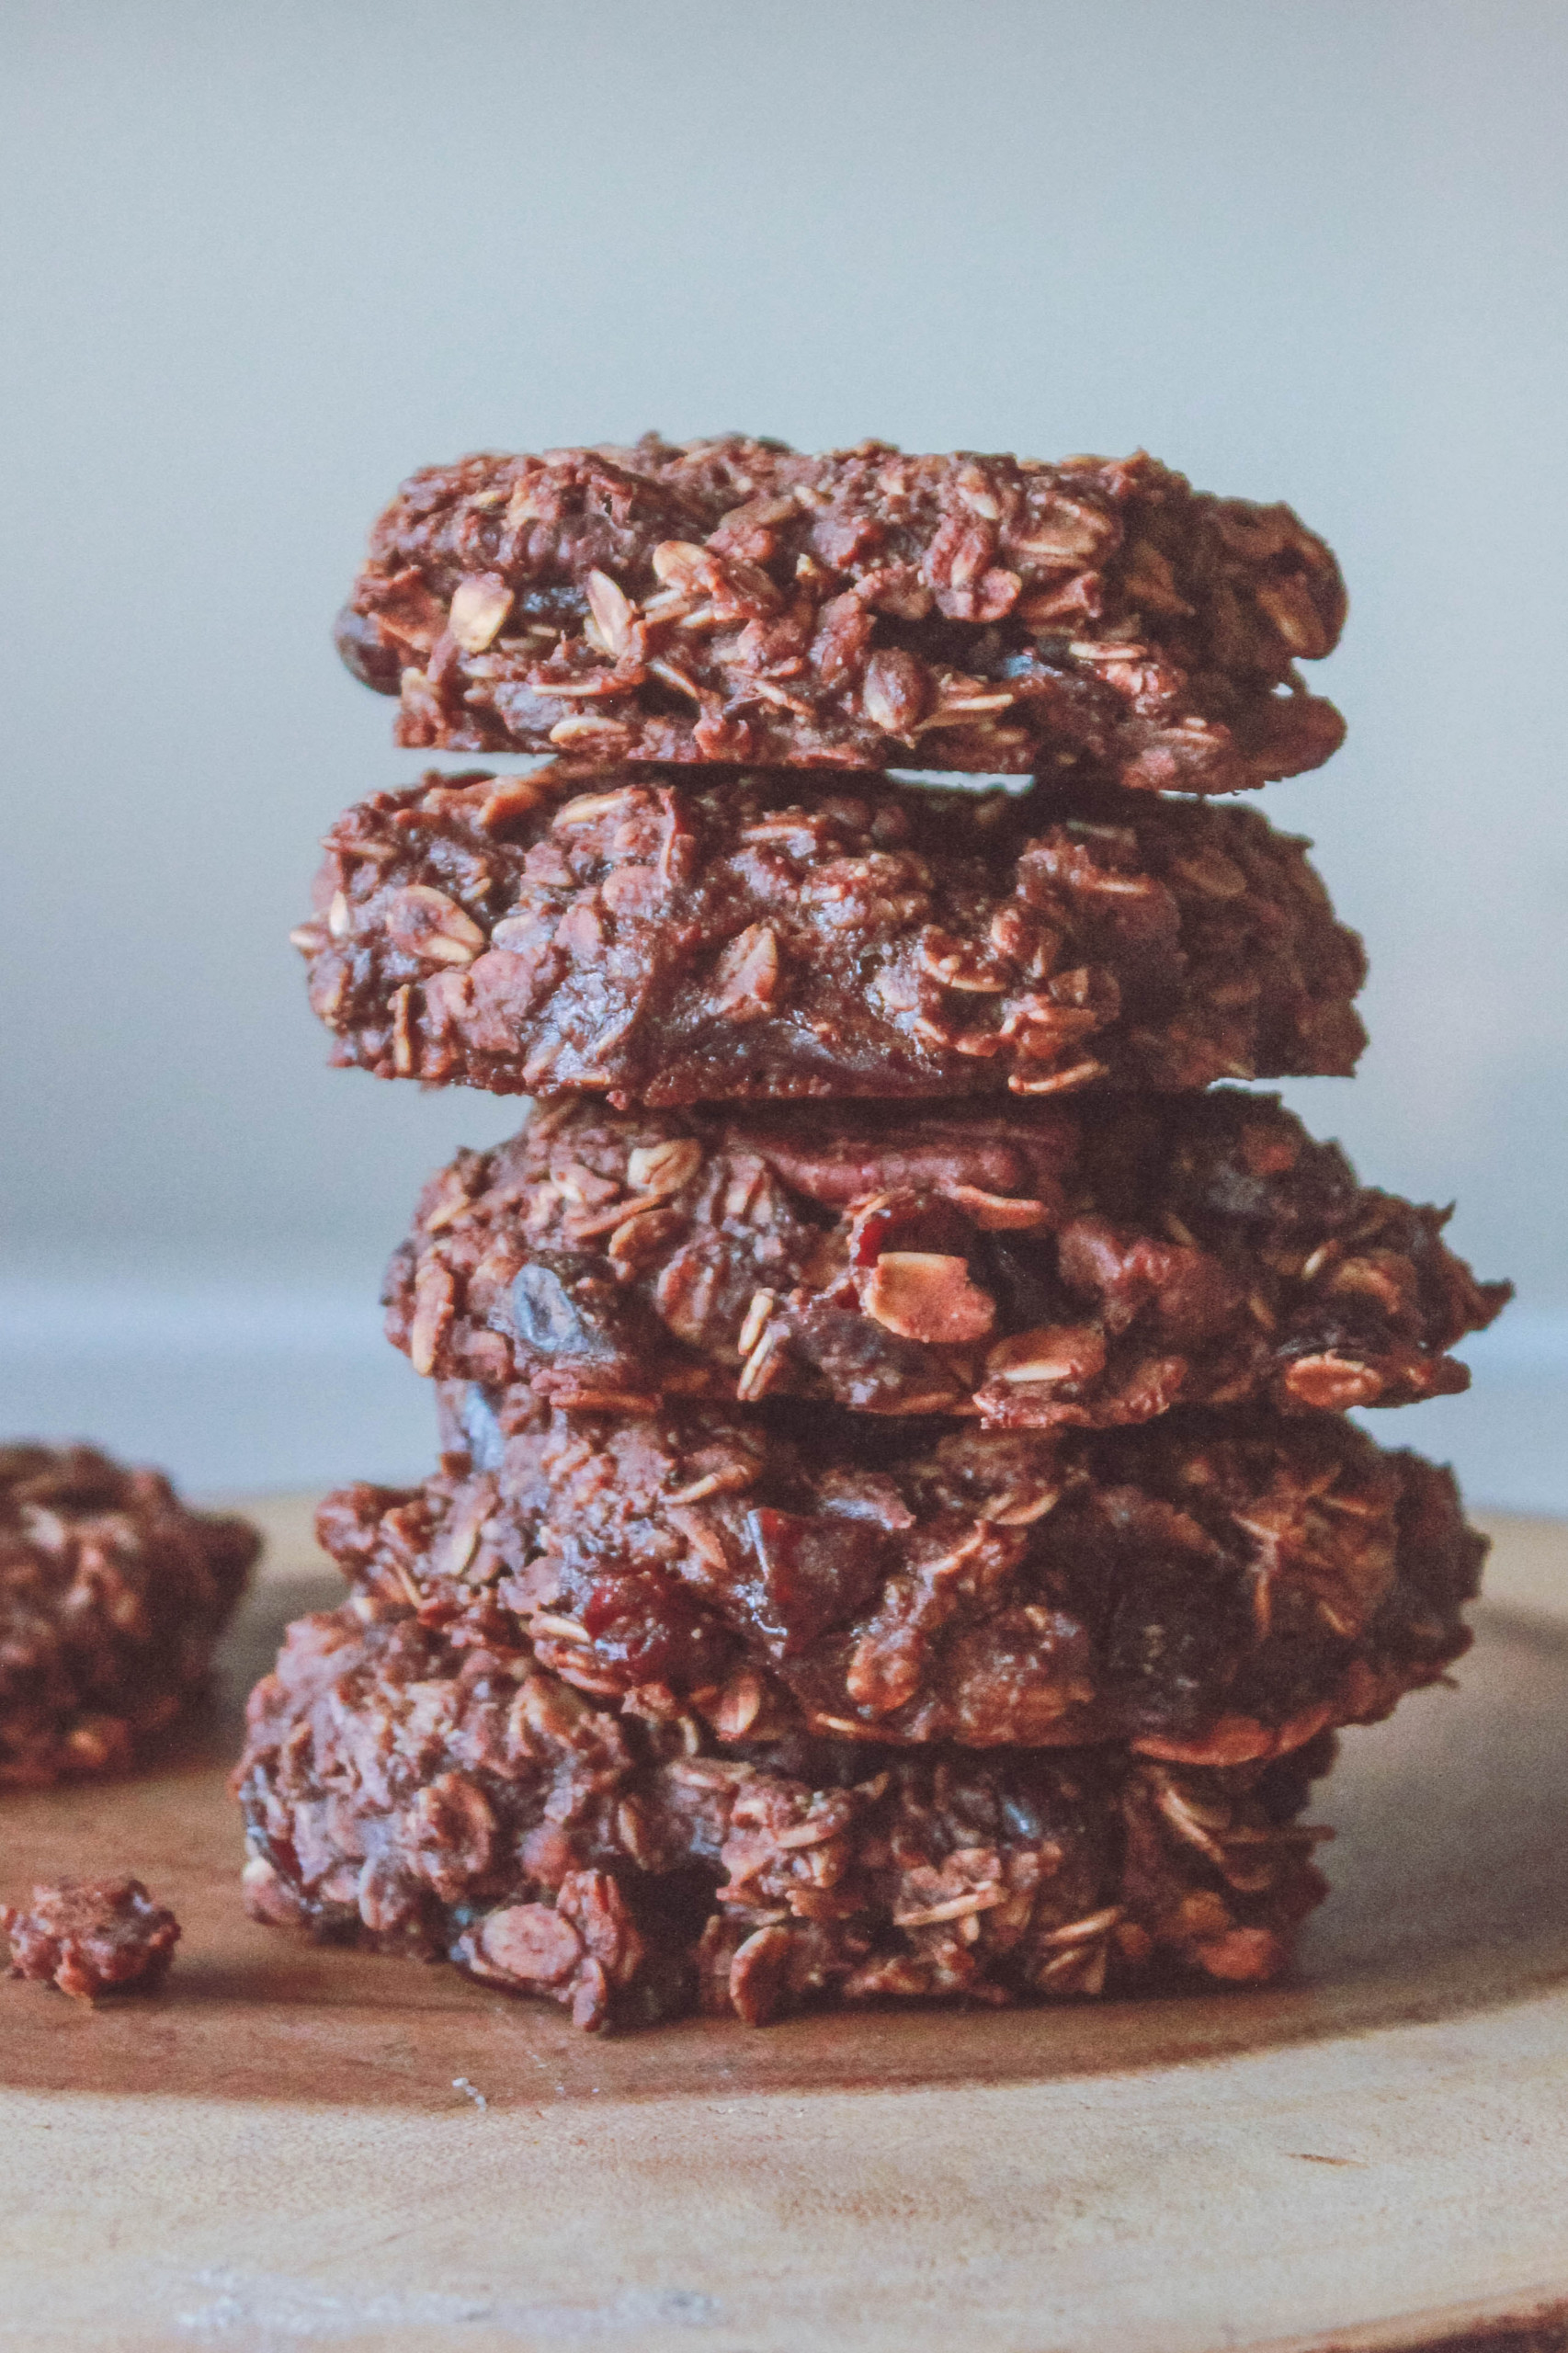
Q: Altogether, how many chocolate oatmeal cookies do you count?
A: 6